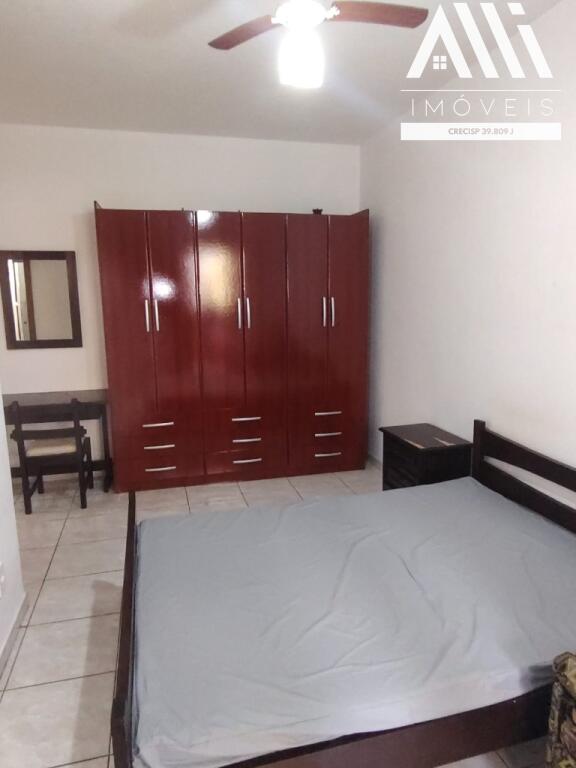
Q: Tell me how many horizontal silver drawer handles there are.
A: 9